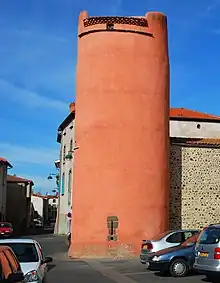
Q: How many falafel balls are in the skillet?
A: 0